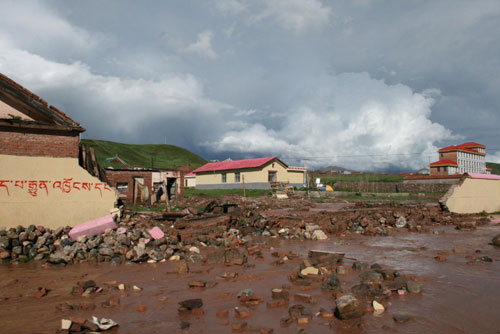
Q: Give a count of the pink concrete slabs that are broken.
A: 2